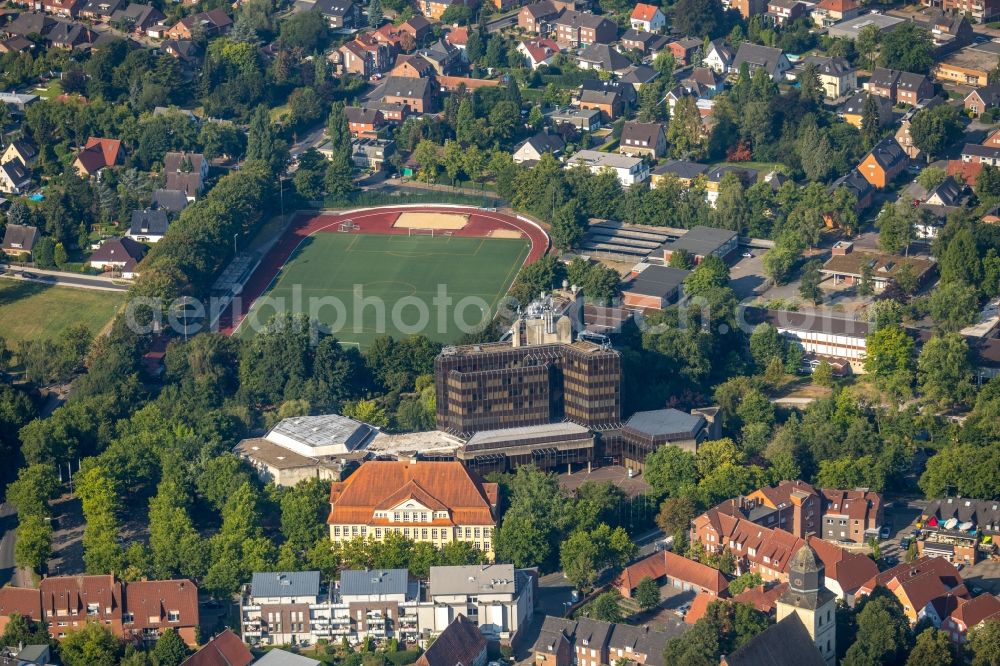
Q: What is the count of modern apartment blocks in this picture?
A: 3